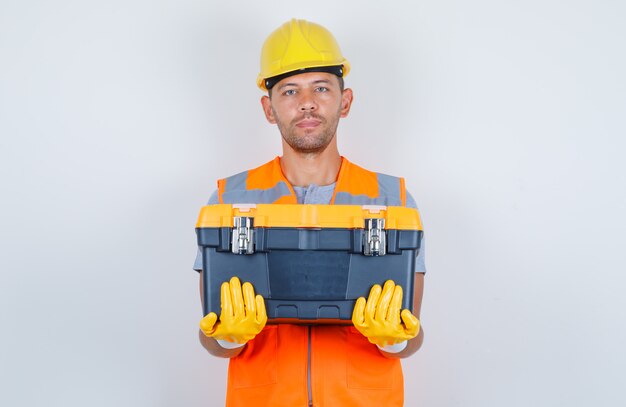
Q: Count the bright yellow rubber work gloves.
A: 2